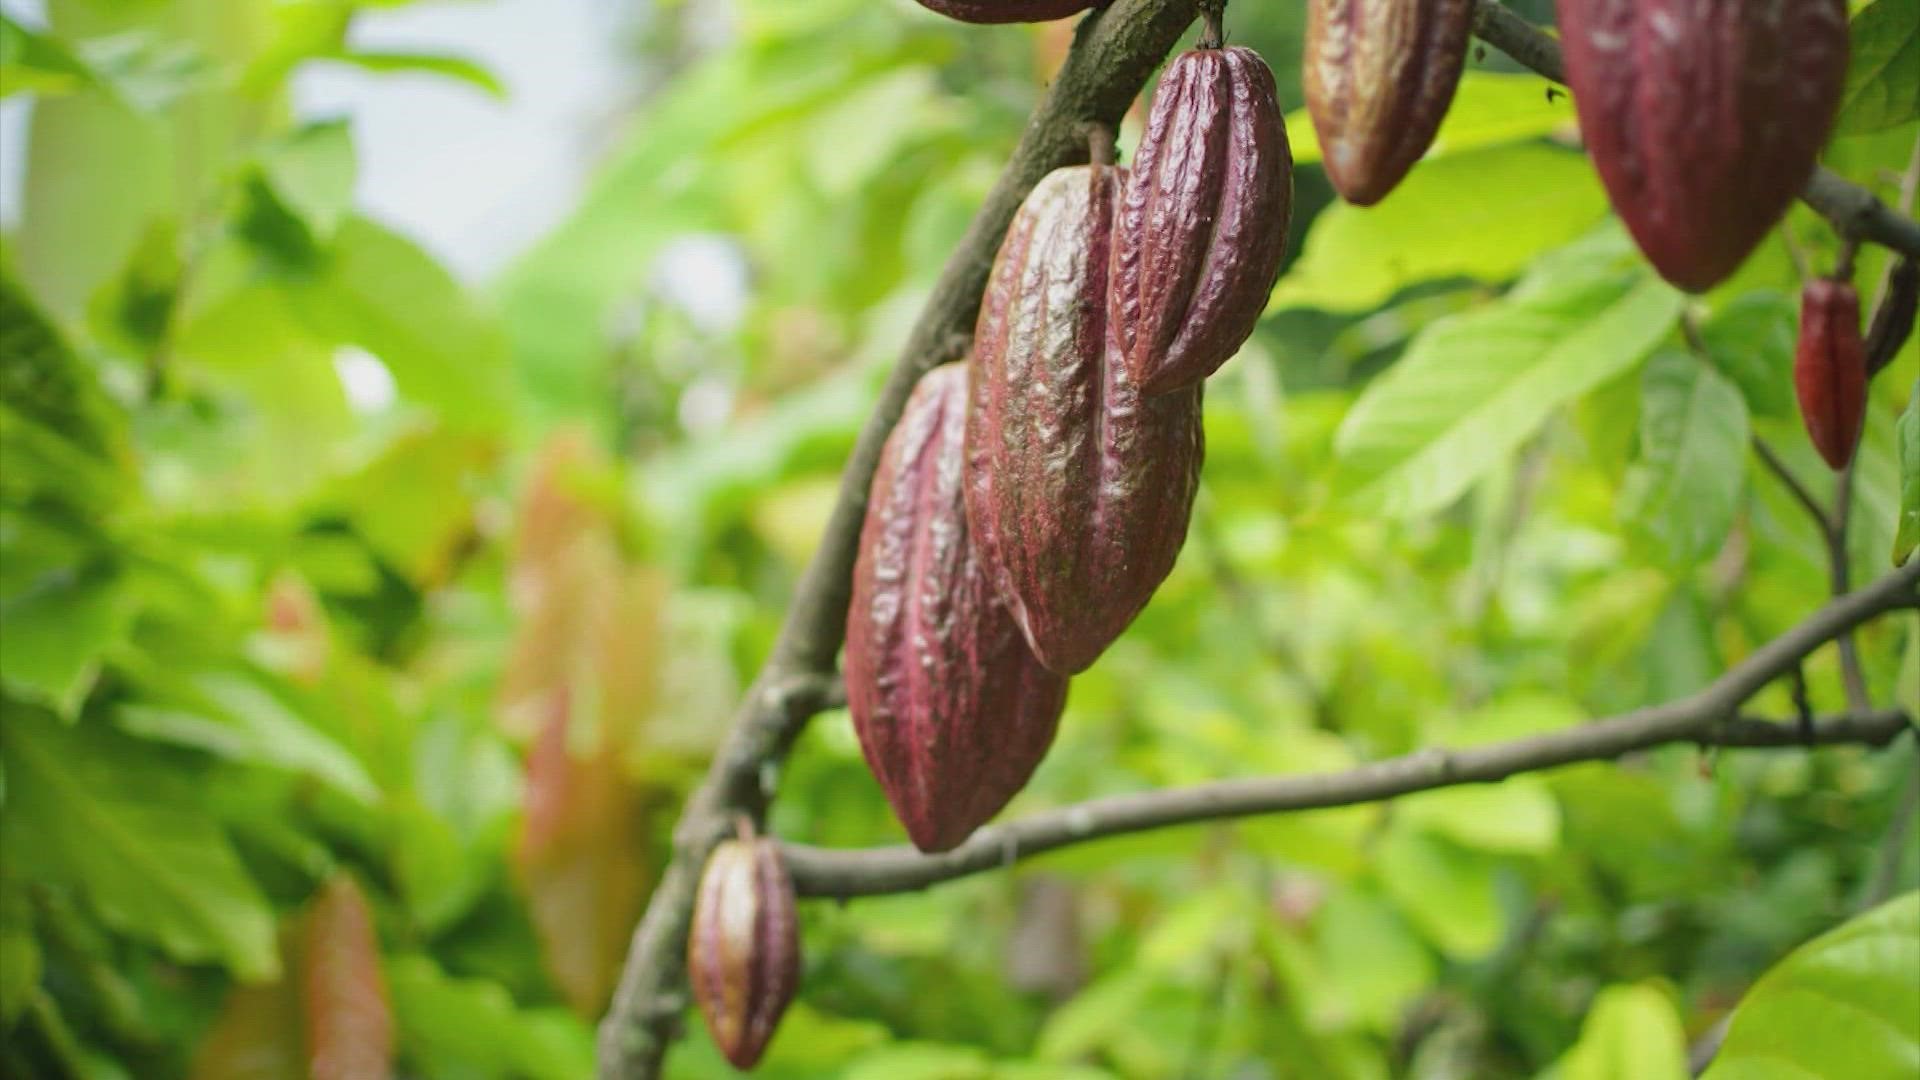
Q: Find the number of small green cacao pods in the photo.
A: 0